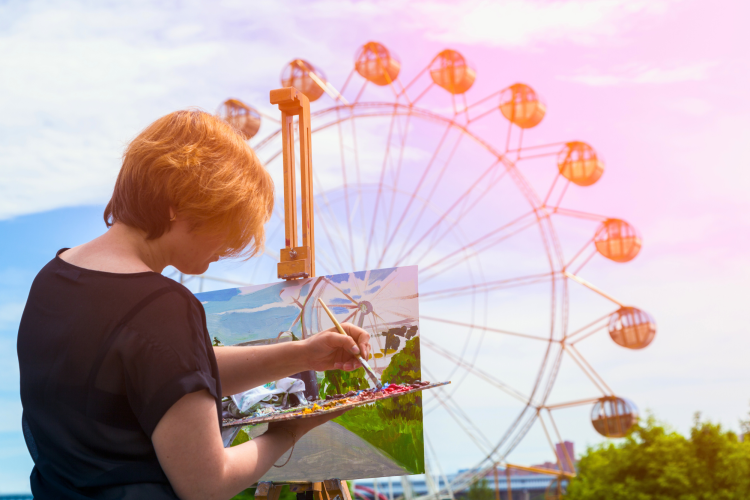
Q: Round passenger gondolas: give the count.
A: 9